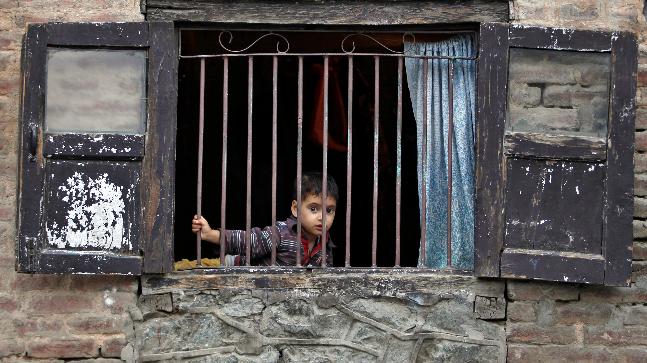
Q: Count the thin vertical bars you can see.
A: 11